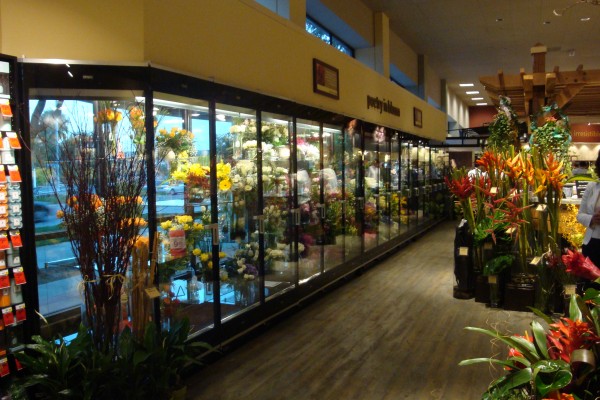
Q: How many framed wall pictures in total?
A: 2